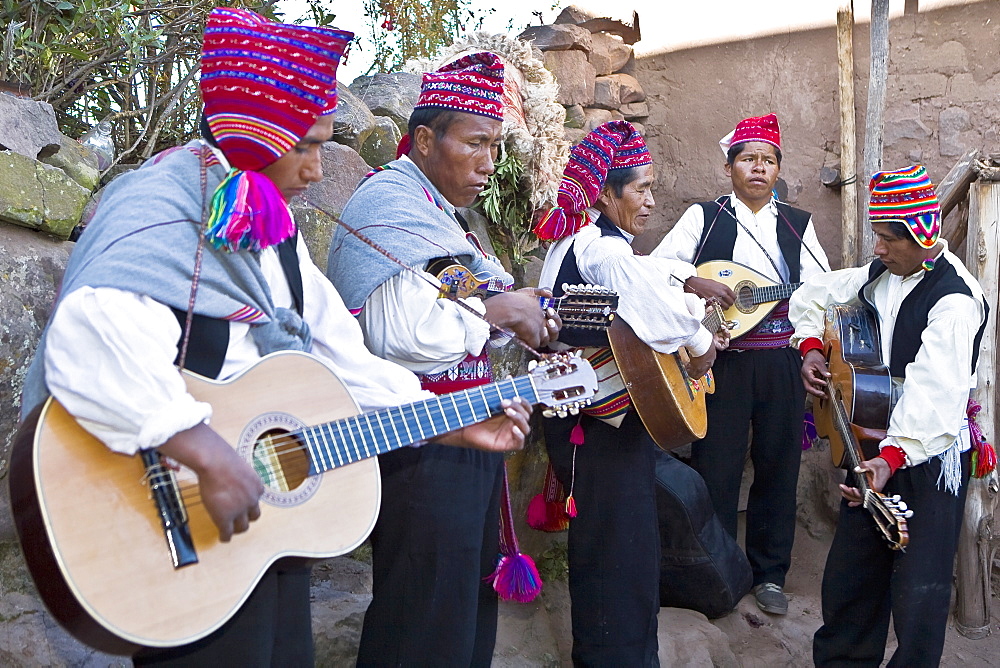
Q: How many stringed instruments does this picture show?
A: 5